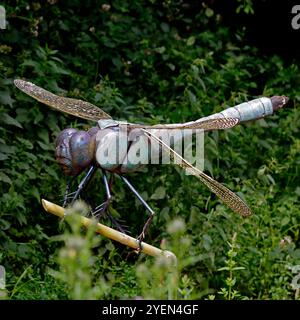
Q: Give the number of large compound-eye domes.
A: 2